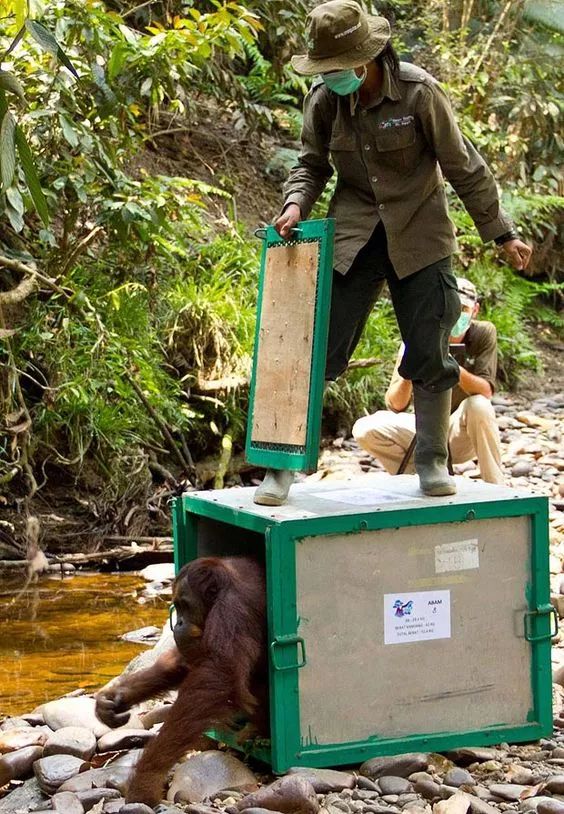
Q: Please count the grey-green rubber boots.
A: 2